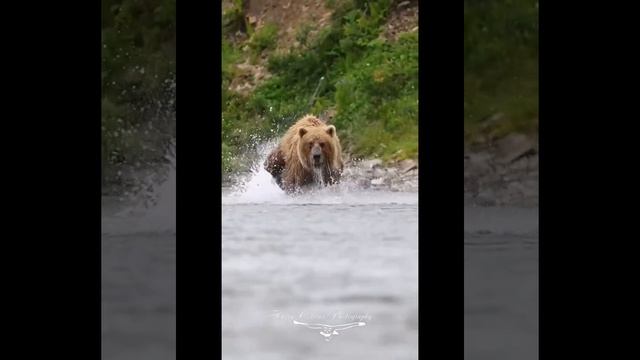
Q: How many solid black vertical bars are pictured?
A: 4